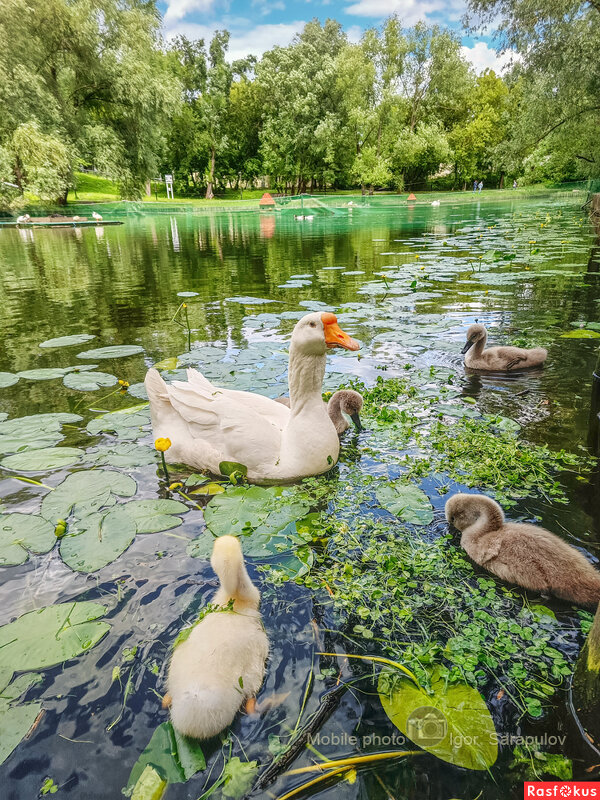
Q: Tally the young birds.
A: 4